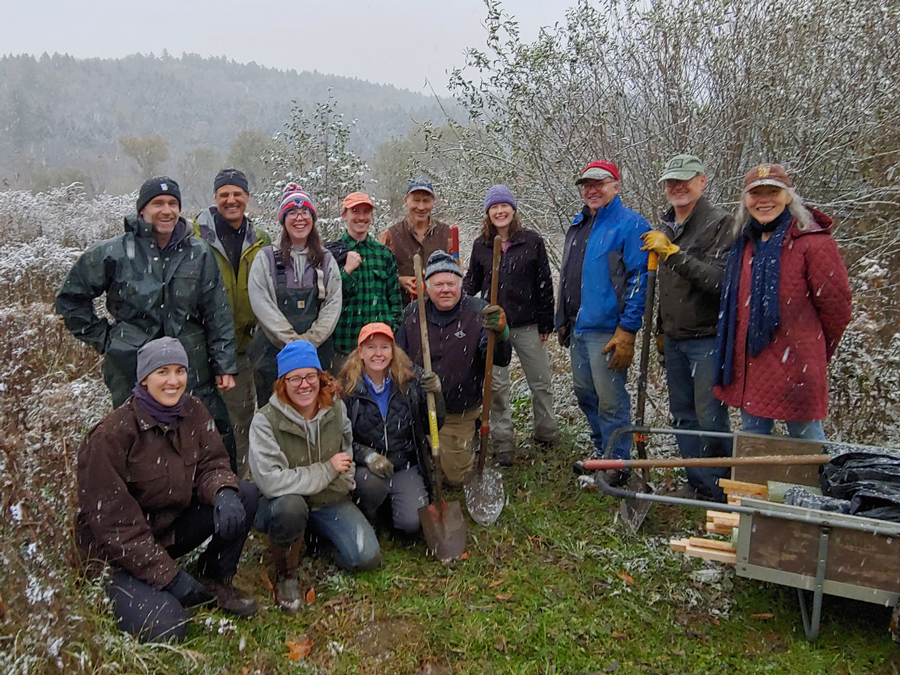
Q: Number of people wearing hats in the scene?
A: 13